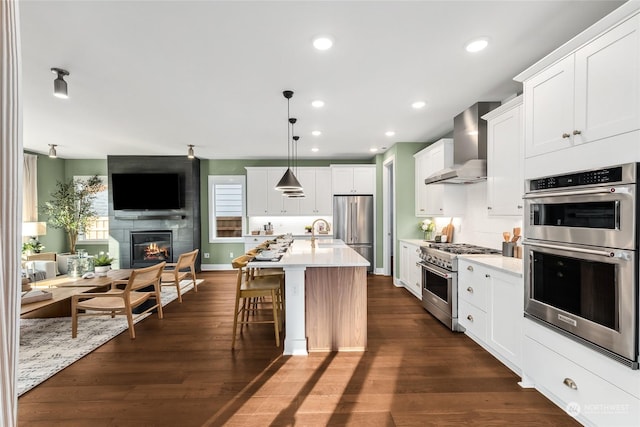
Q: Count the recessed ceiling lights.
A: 8